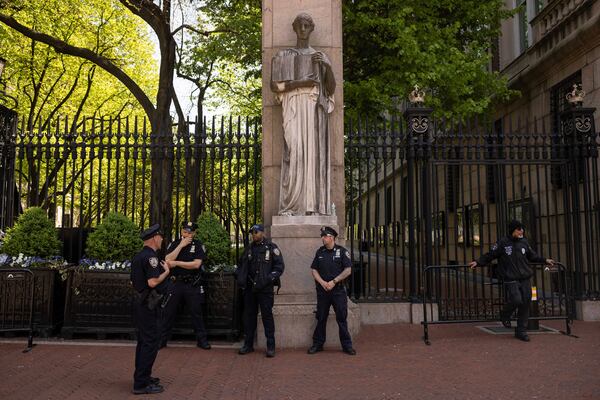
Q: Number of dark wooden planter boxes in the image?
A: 3